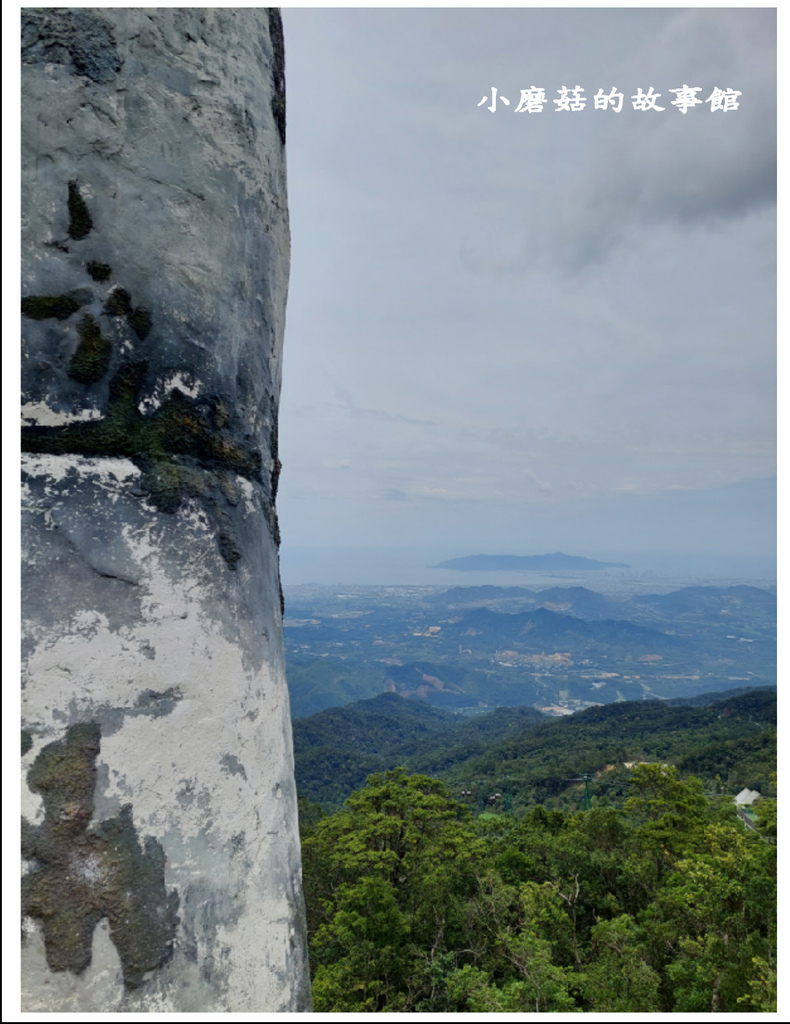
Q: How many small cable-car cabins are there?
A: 4